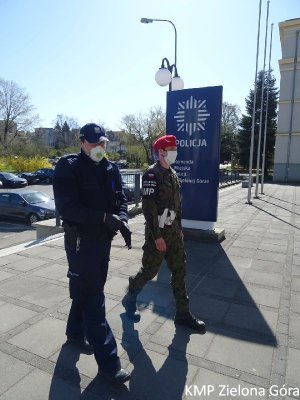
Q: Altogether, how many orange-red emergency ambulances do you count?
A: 0